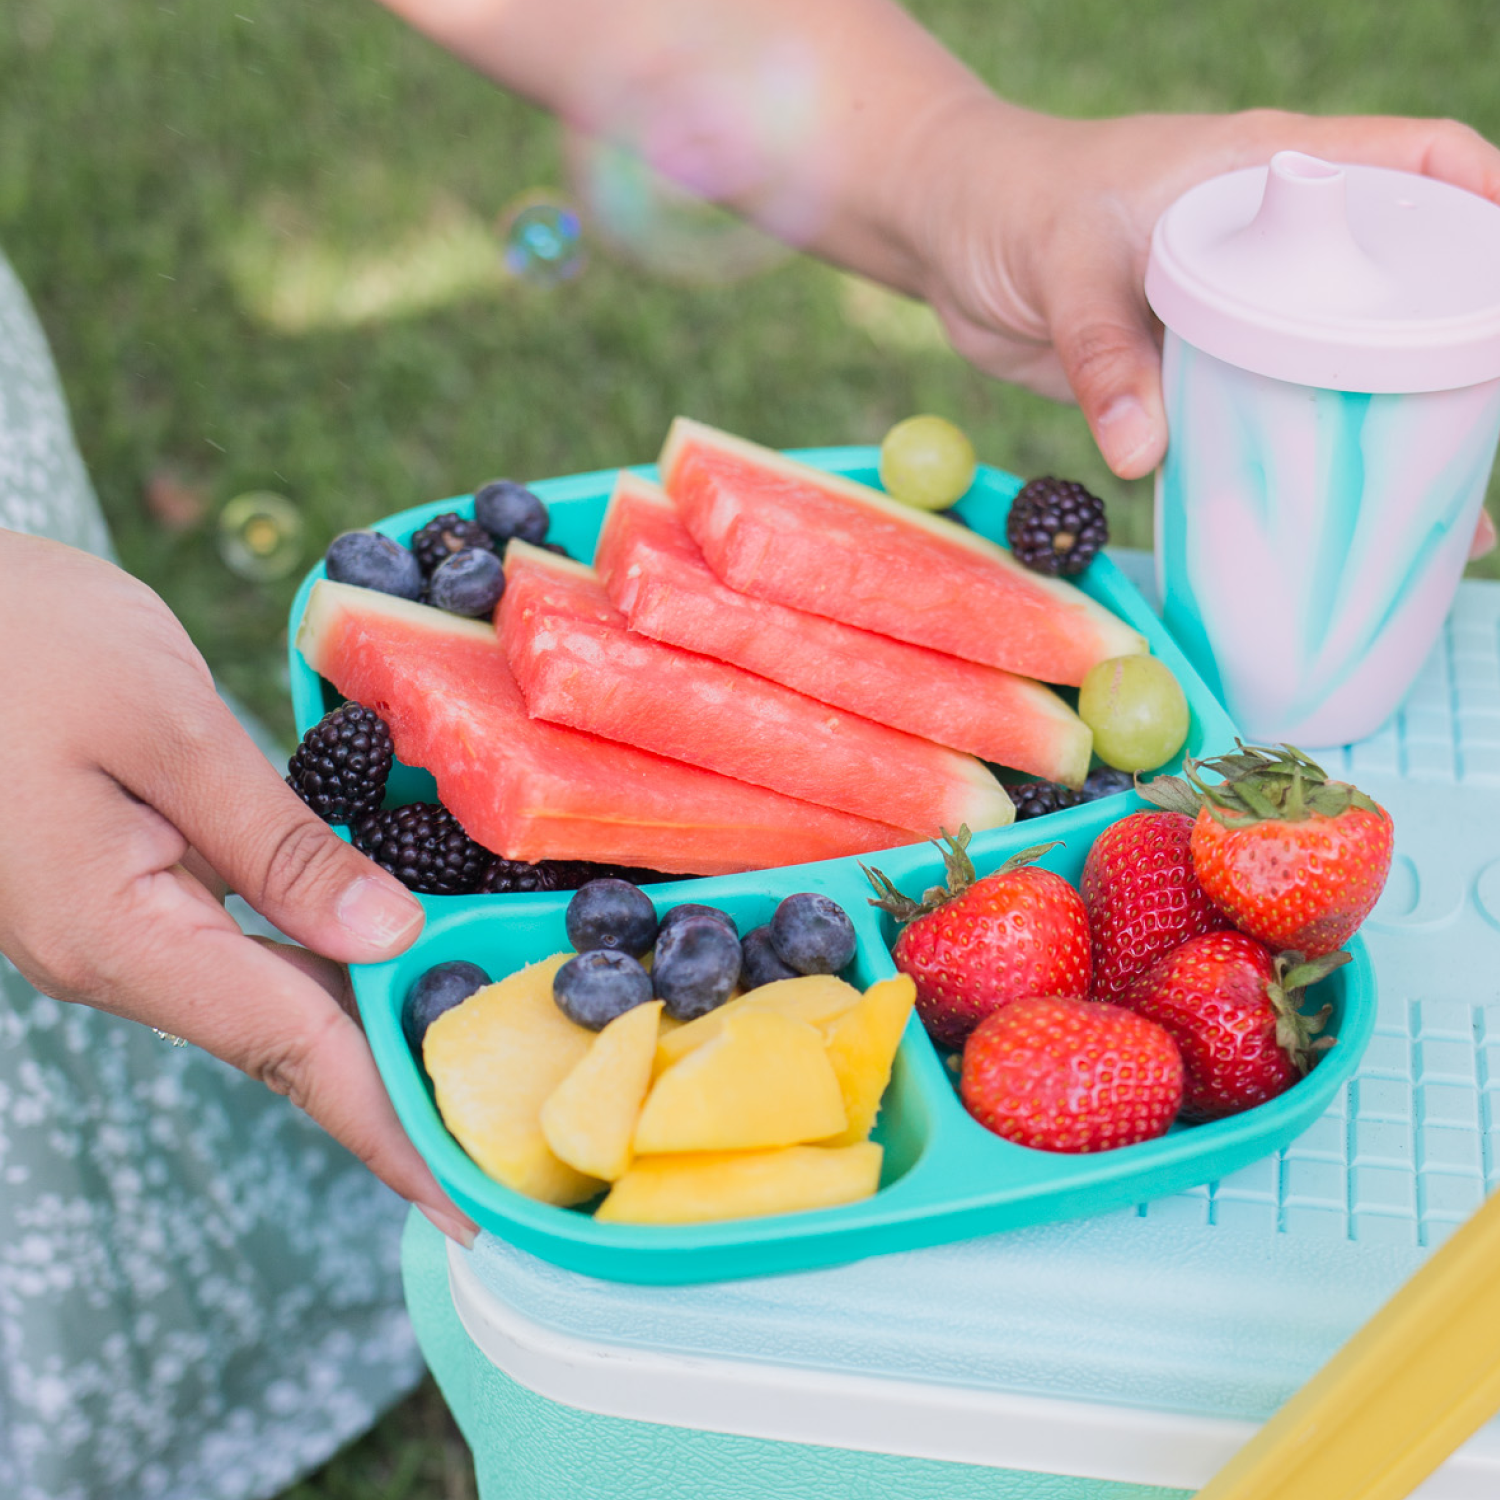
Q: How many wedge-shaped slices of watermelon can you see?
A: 4